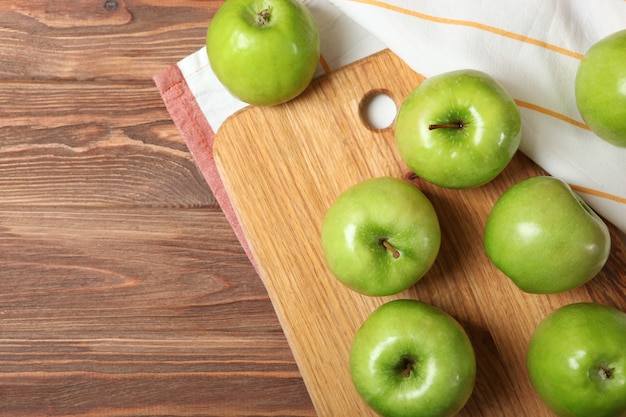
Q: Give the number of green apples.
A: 7